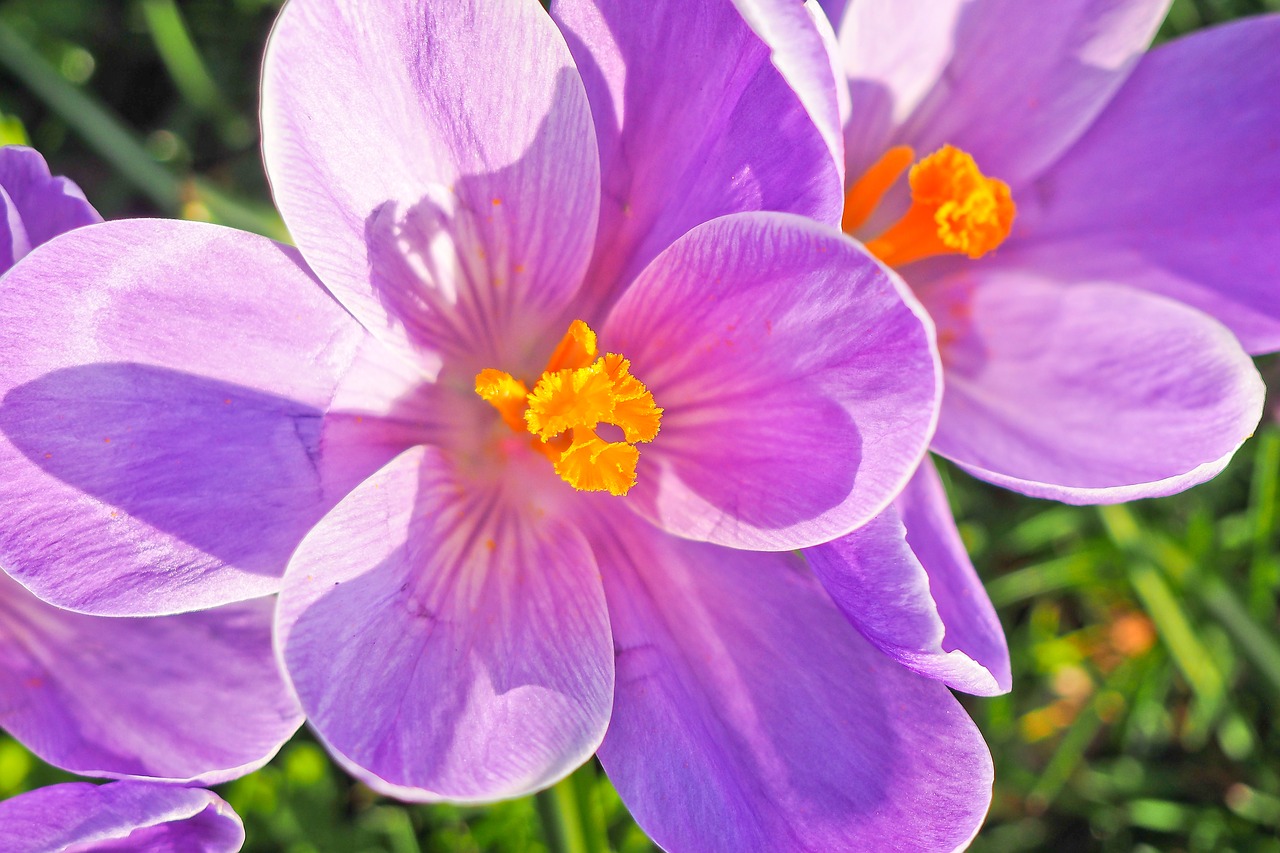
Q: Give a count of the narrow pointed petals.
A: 0